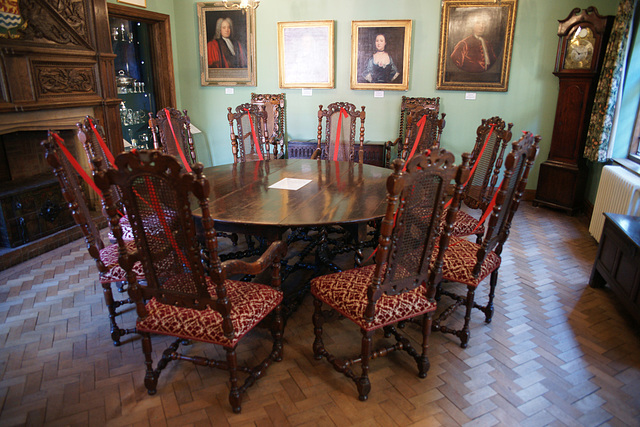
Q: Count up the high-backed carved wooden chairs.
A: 12